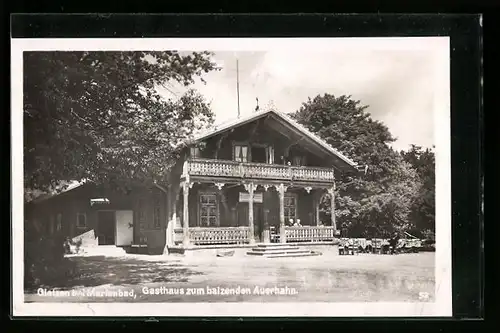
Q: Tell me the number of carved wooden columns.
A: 4